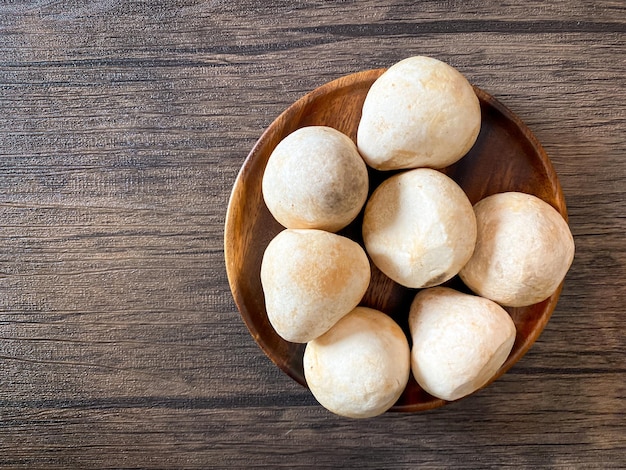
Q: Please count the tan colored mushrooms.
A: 7